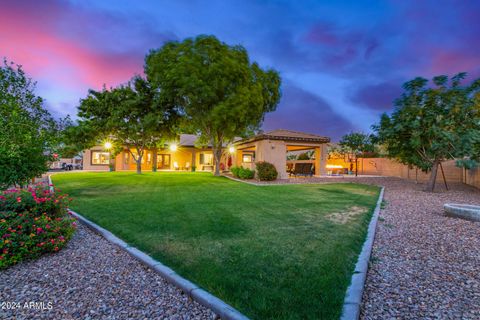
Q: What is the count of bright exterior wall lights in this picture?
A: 3